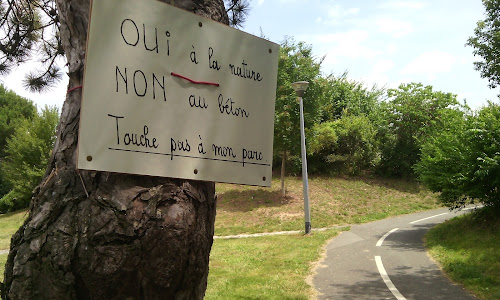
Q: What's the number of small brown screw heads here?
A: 5